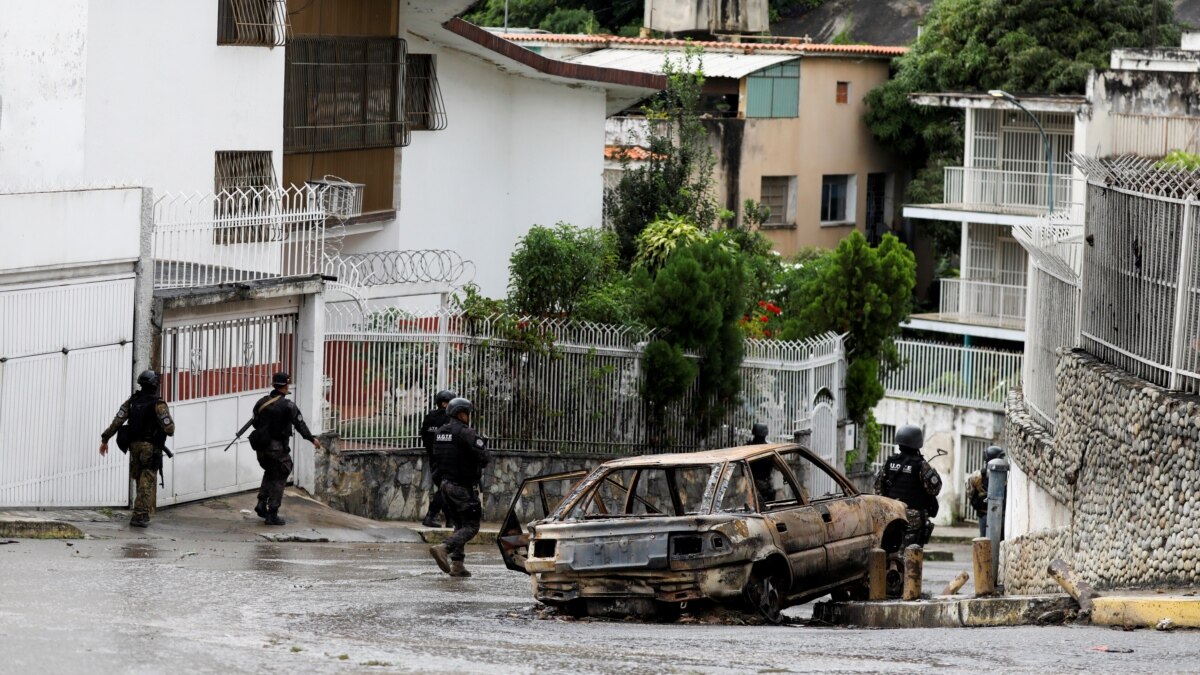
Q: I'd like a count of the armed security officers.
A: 7